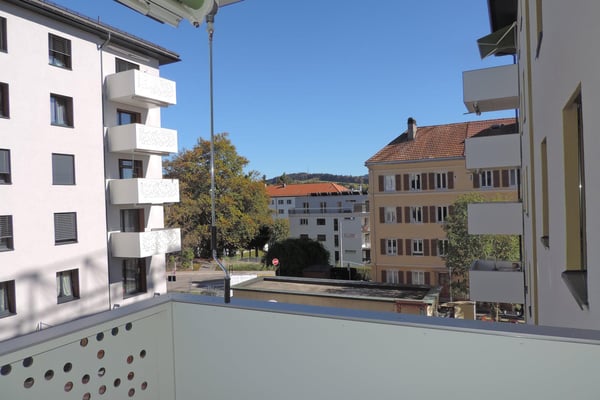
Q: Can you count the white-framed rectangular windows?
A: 13